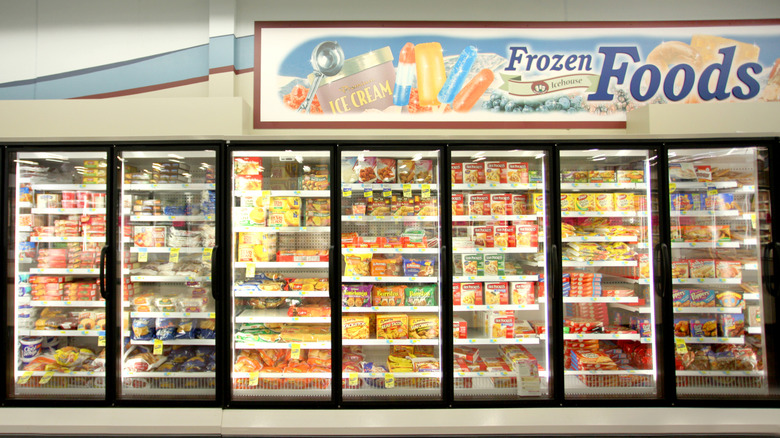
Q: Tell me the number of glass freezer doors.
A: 7